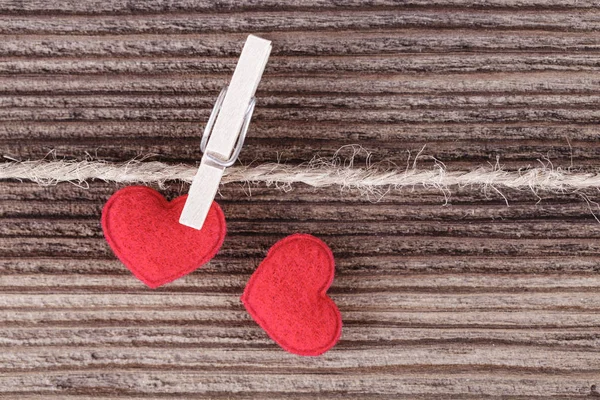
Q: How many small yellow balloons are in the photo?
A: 0